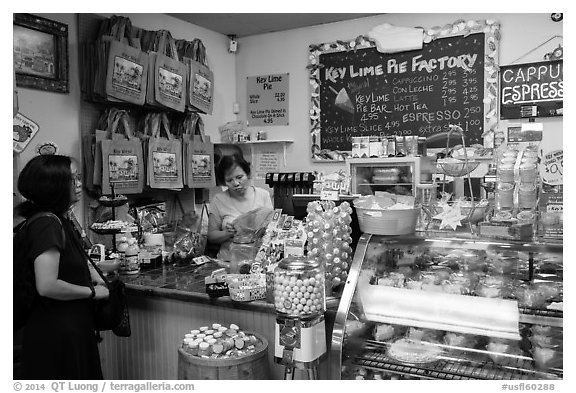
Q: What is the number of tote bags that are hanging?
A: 6